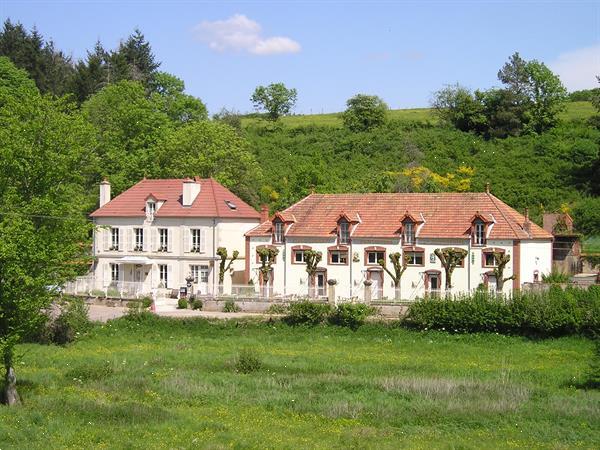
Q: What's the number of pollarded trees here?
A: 6